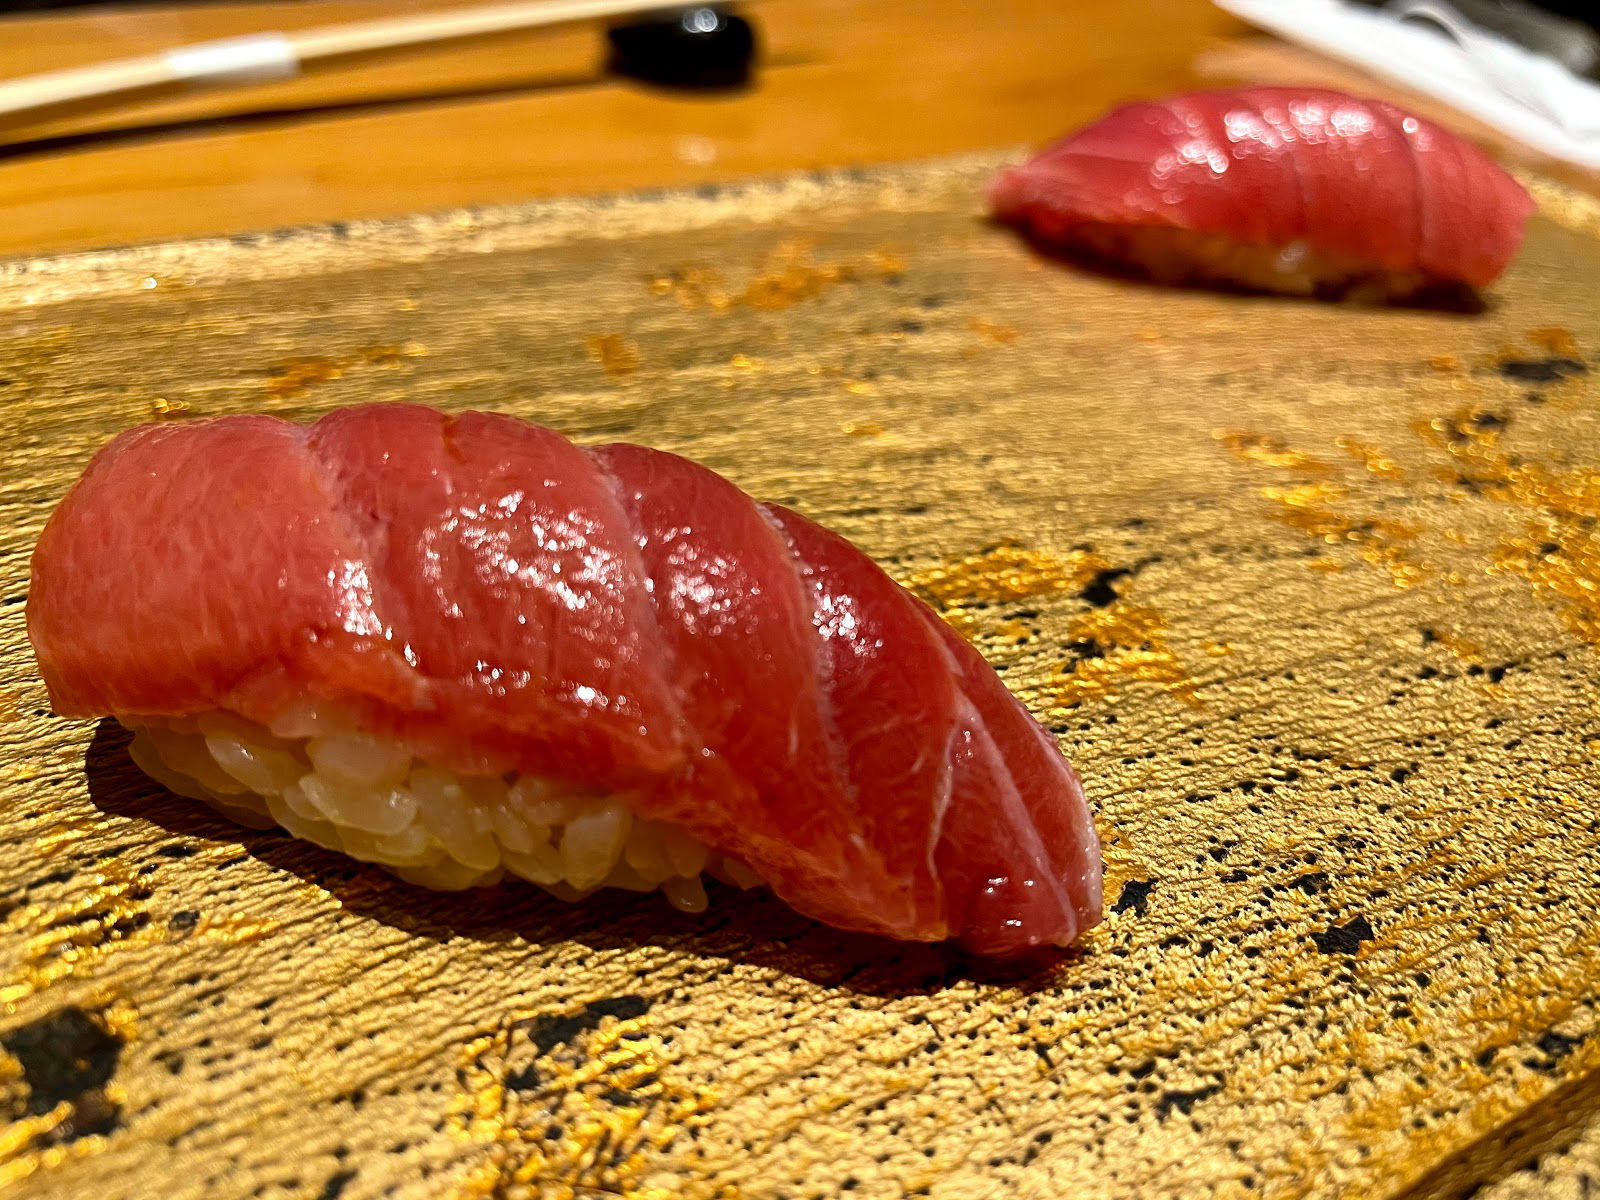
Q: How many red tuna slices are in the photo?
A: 2